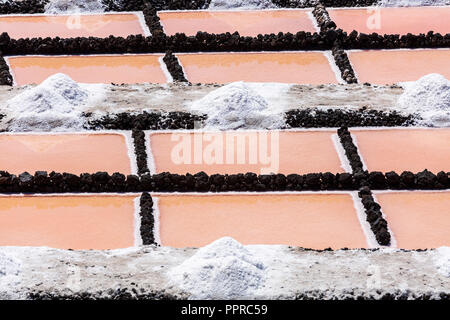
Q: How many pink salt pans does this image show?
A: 12